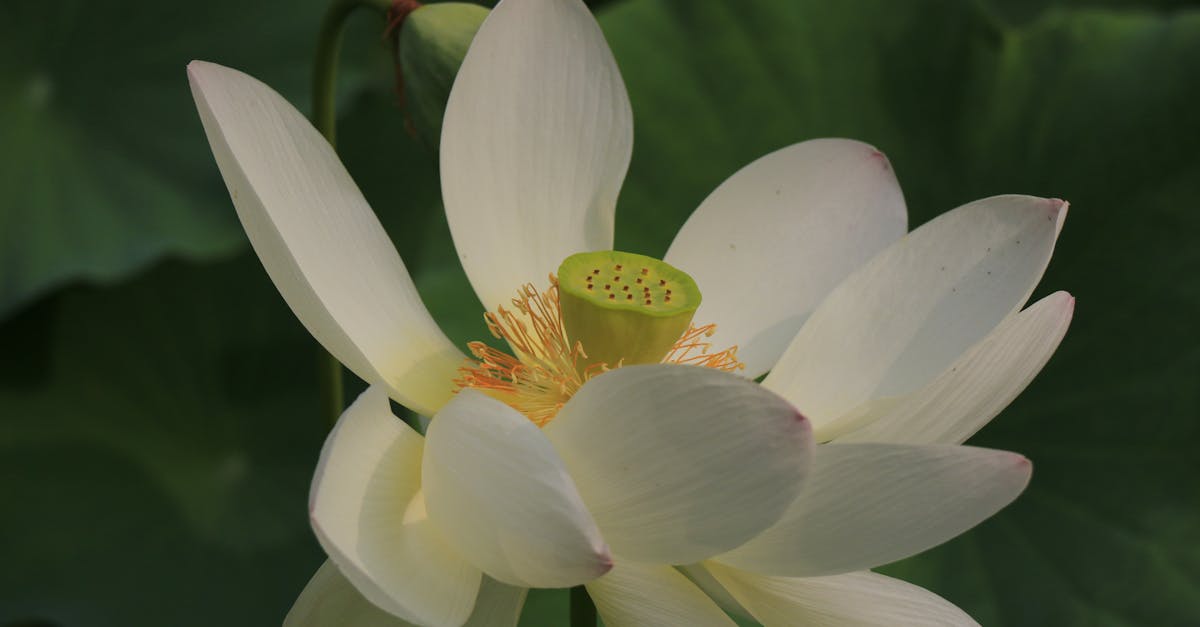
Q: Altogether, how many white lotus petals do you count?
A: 12